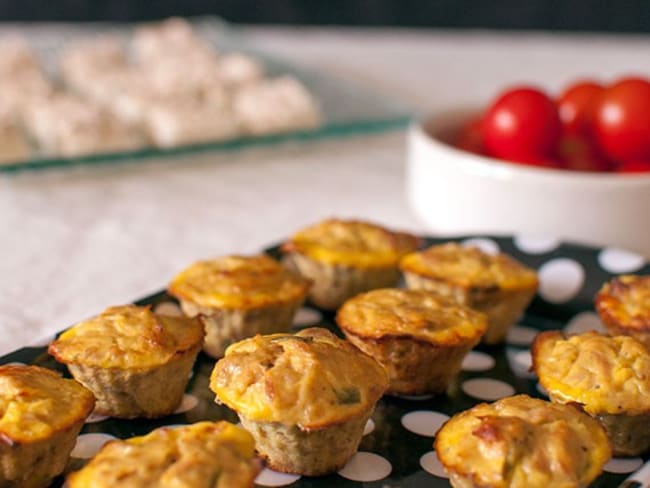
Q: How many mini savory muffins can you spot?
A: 11